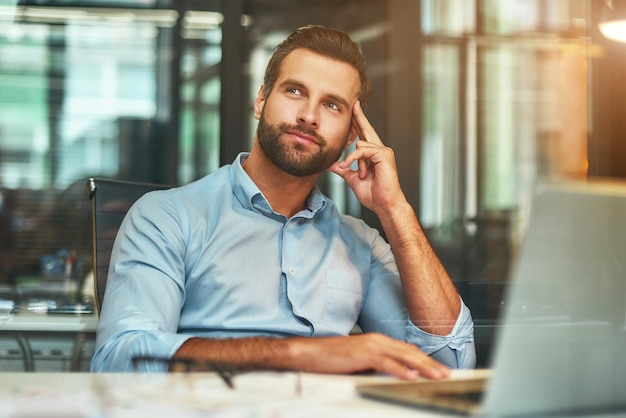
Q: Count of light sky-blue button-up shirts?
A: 1